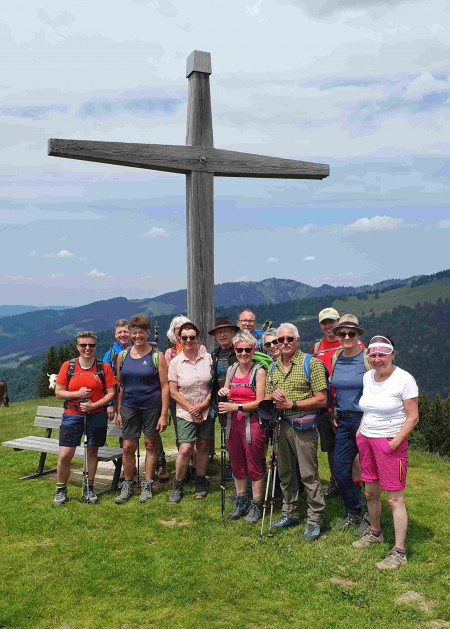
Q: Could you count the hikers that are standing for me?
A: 13